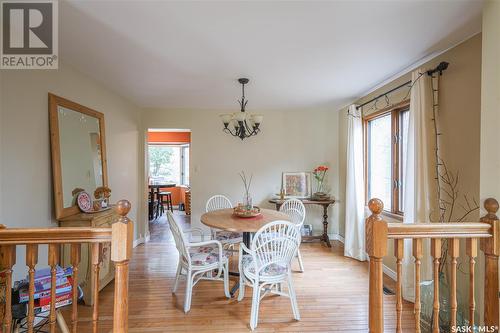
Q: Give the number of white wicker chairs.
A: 4